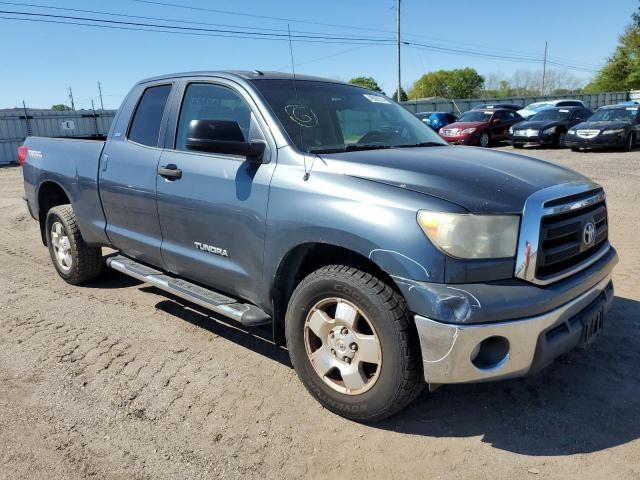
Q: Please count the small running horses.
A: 0